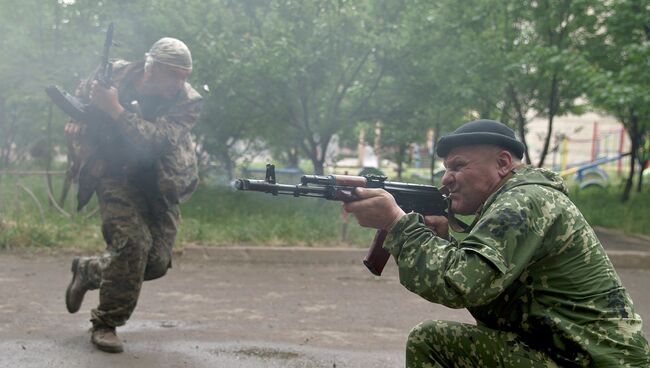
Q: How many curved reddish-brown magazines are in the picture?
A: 1